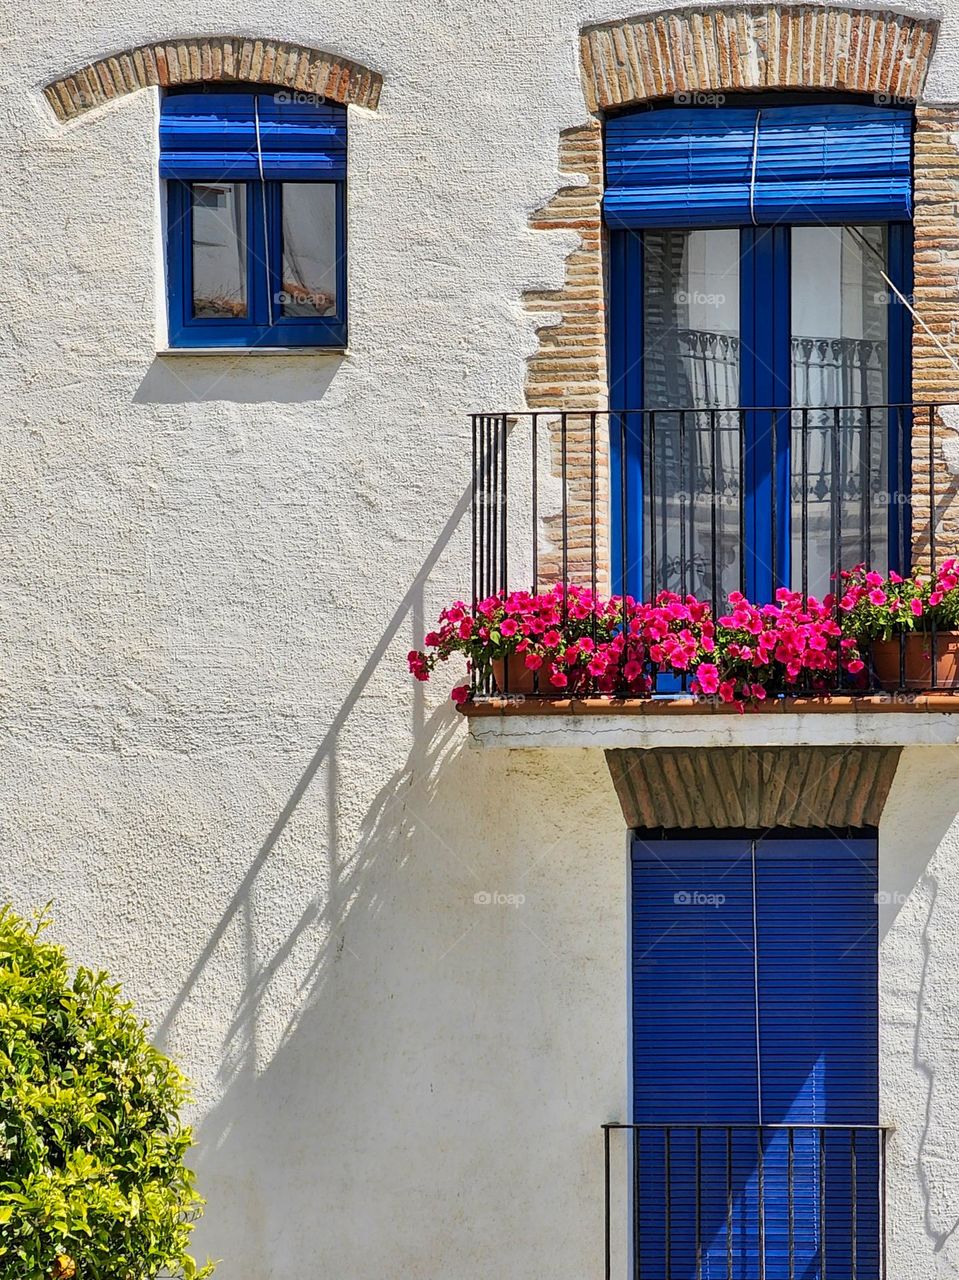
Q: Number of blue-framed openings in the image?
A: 3